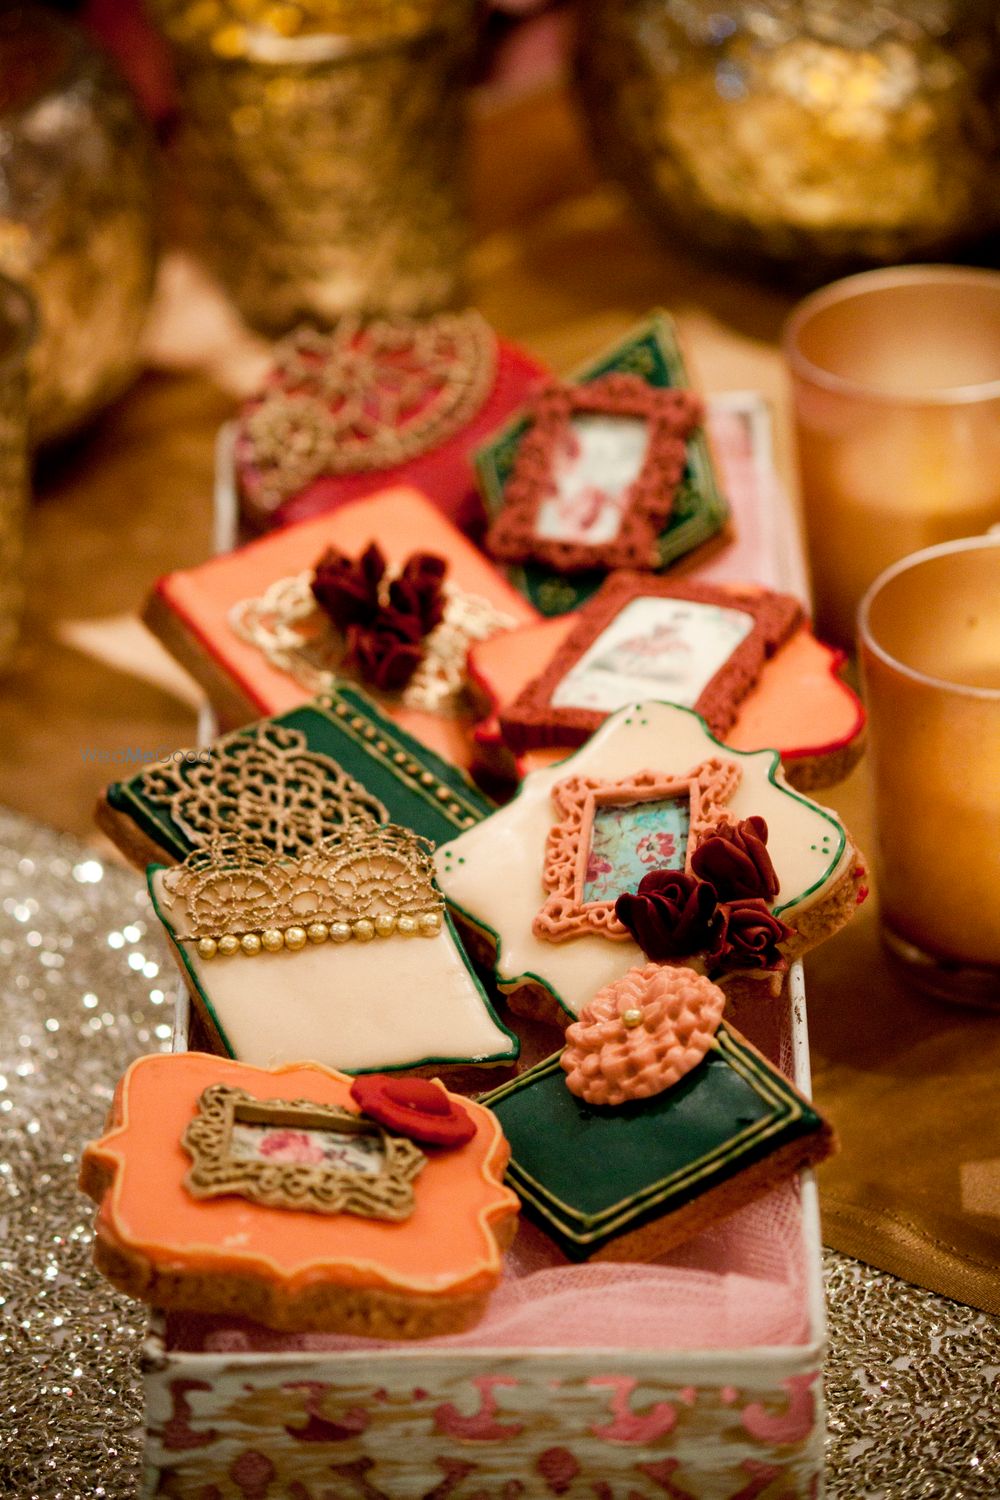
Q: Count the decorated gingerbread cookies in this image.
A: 9